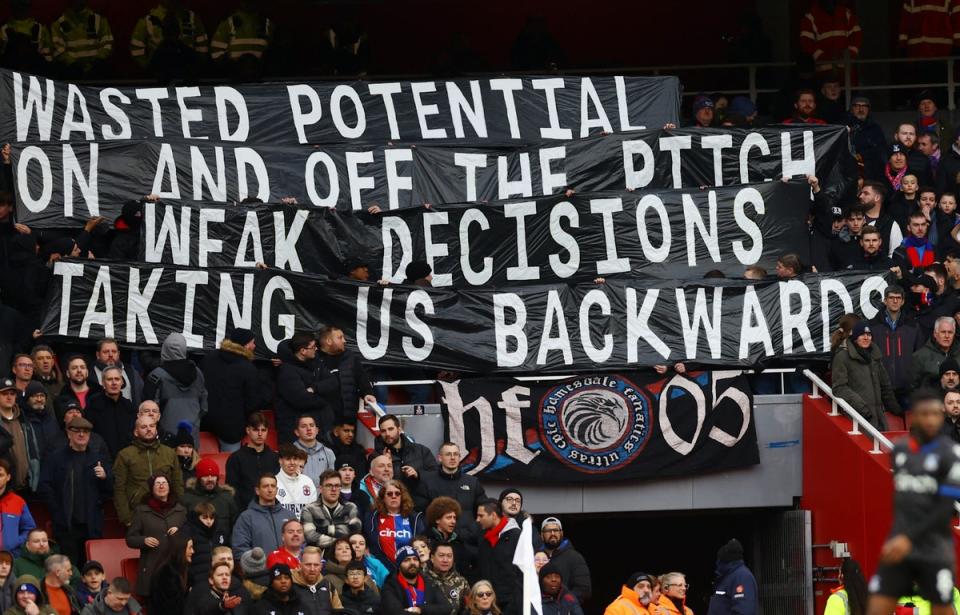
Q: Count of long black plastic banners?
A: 4